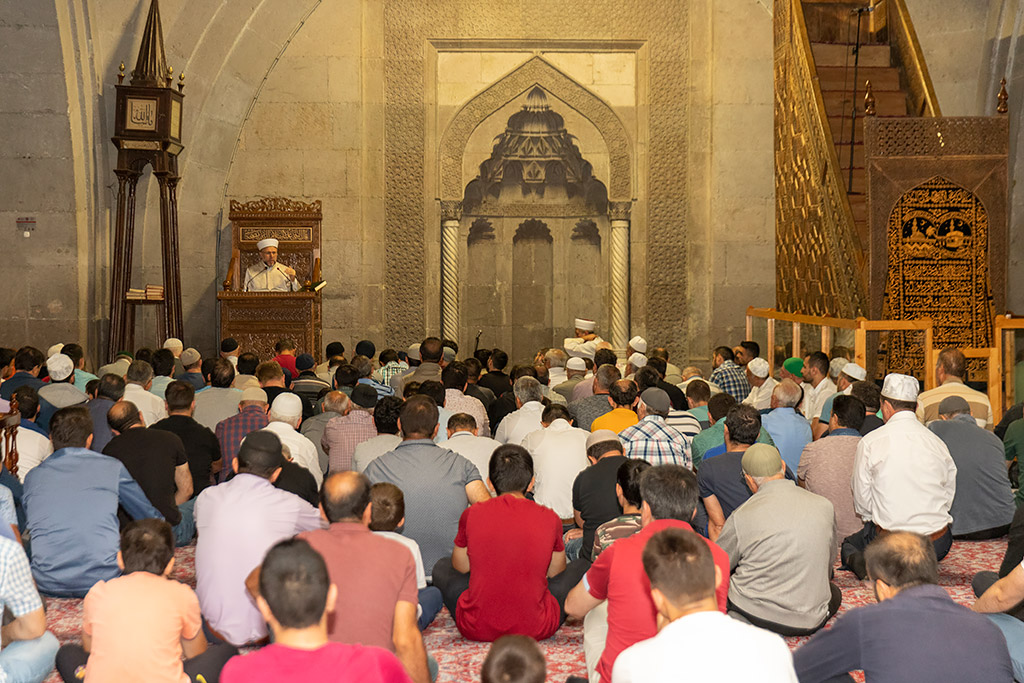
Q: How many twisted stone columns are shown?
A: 2